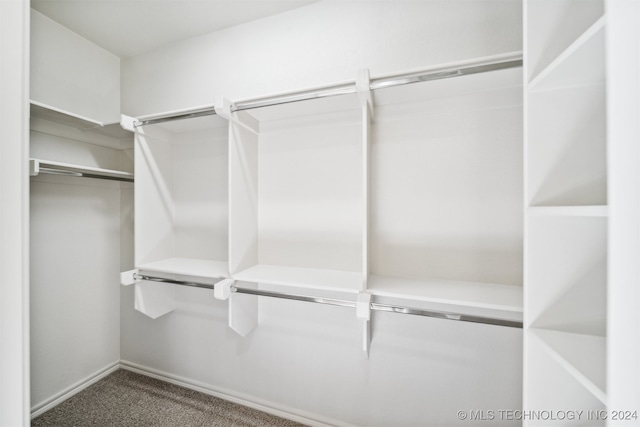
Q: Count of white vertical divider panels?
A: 3